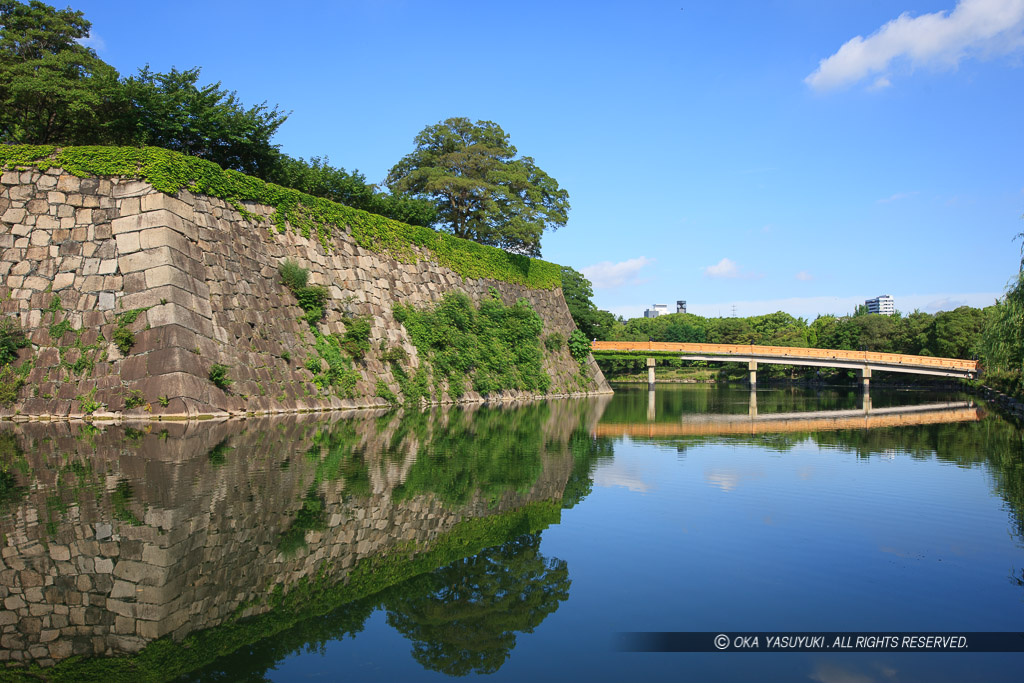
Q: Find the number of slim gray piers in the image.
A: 3